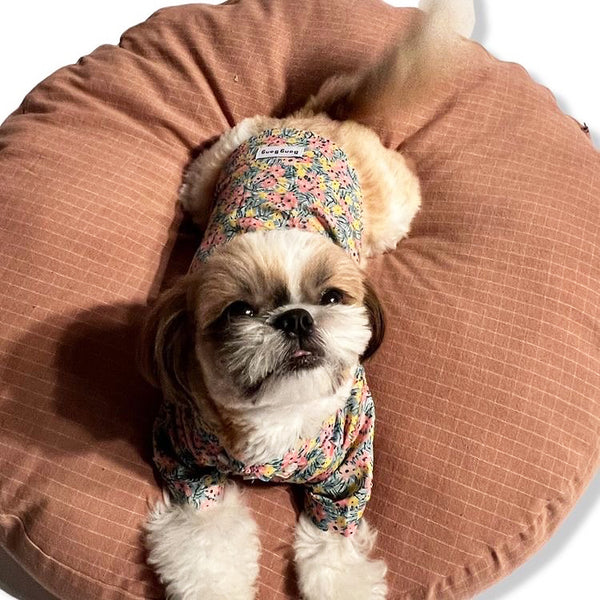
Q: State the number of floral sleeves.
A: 2